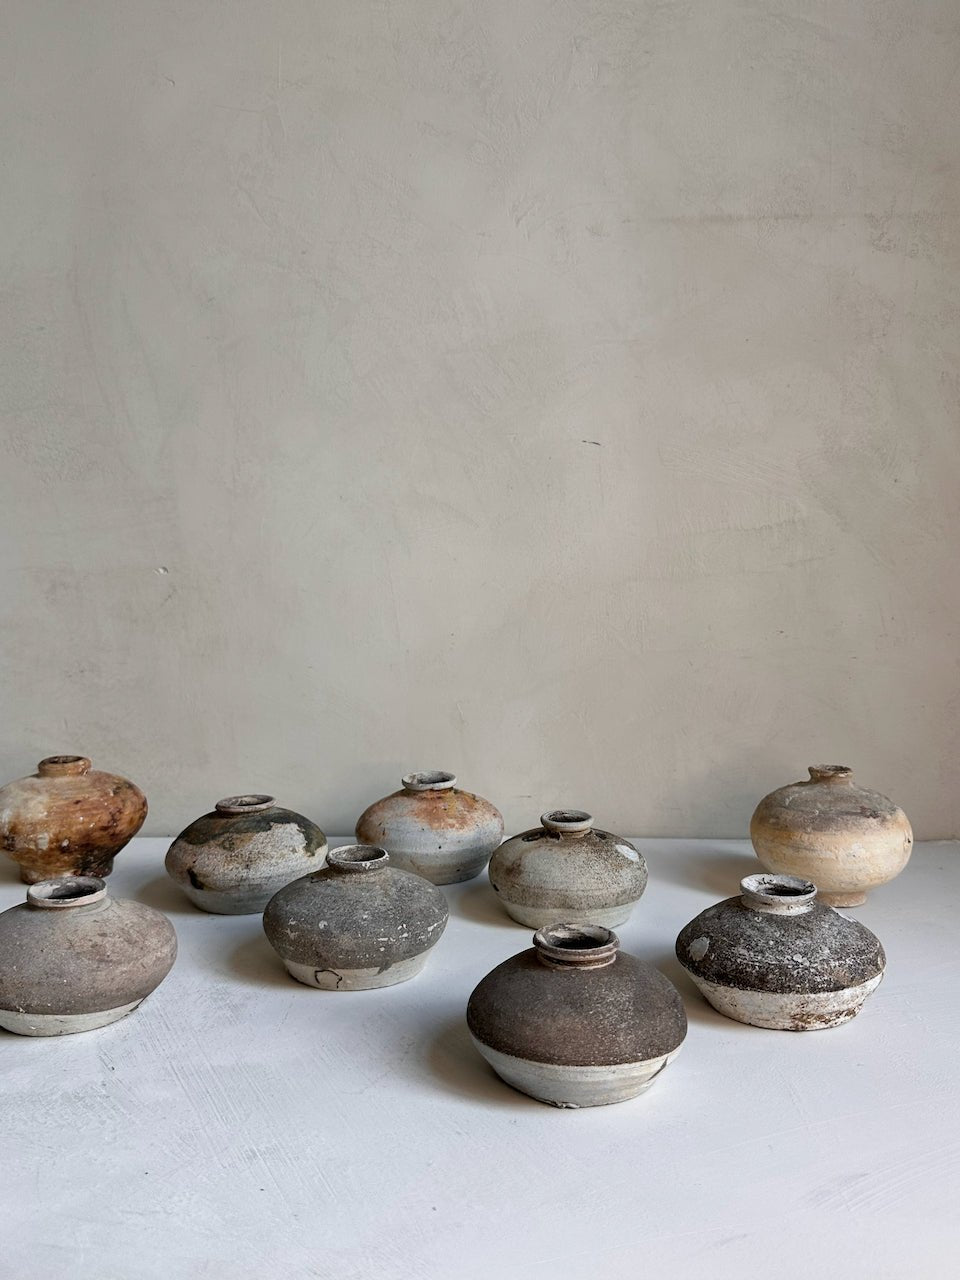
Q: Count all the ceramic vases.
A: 9